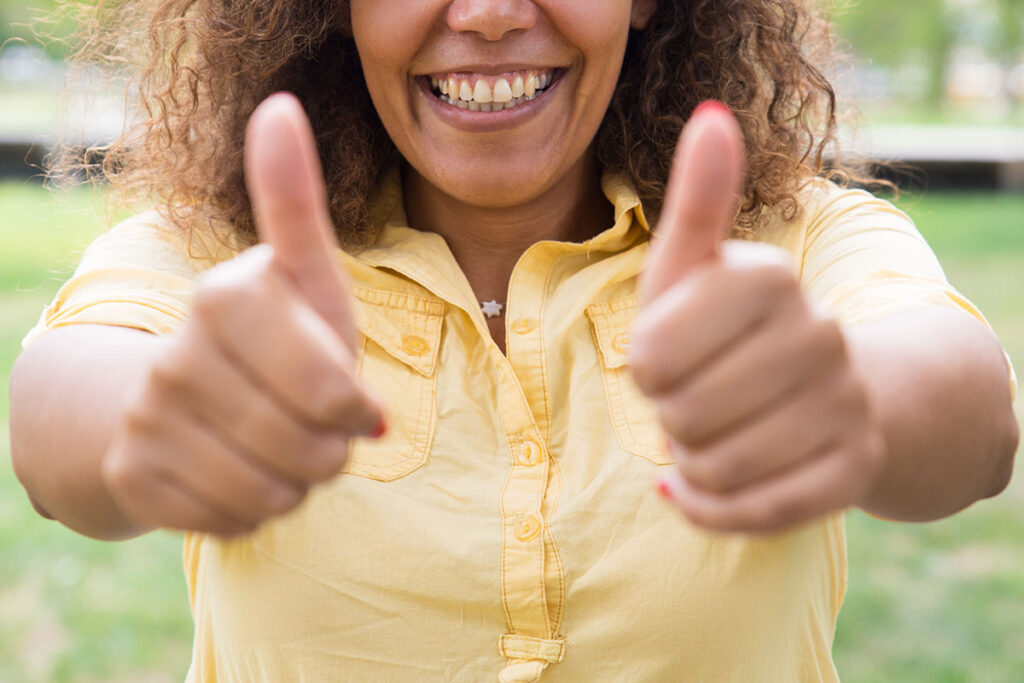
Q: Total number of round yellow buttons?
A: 5